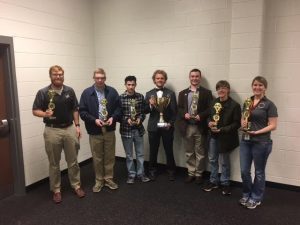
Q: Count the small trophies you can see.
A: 6